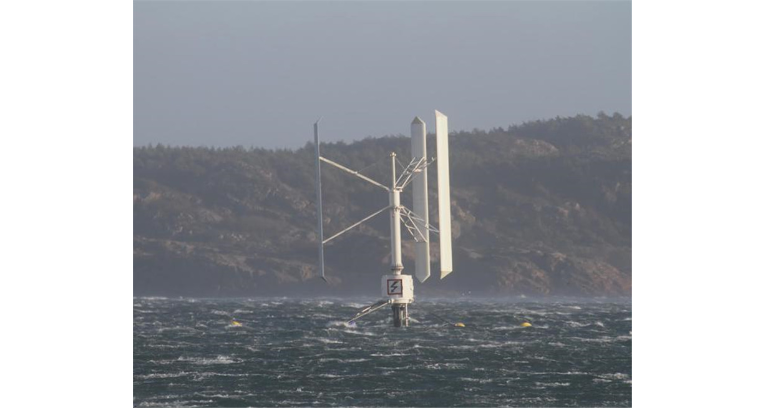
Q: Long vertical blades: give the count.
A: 3